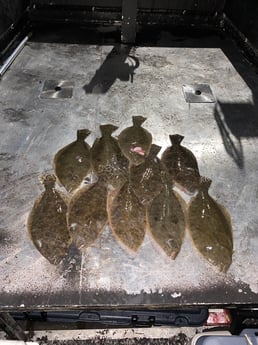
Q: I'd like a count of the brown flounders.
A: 10